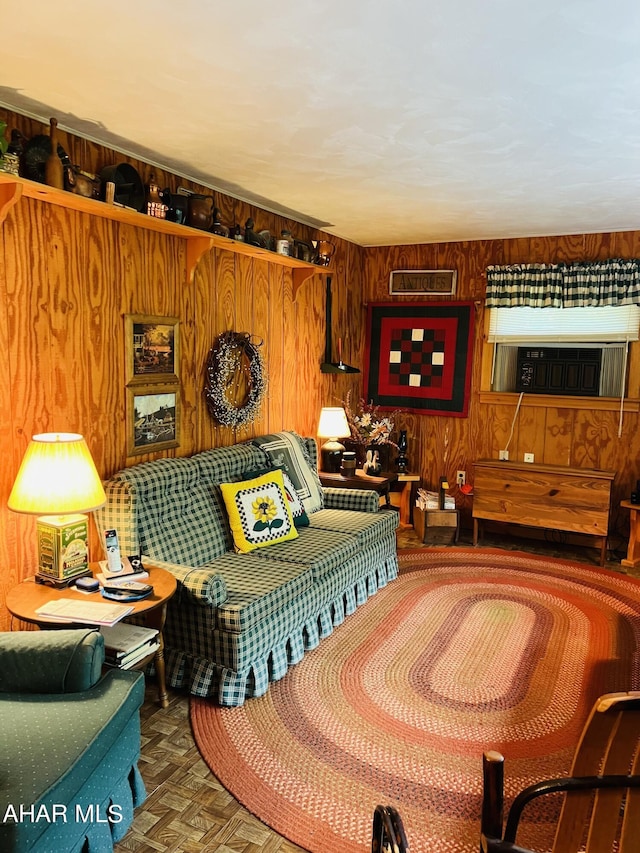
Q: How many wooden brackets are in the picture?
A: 3